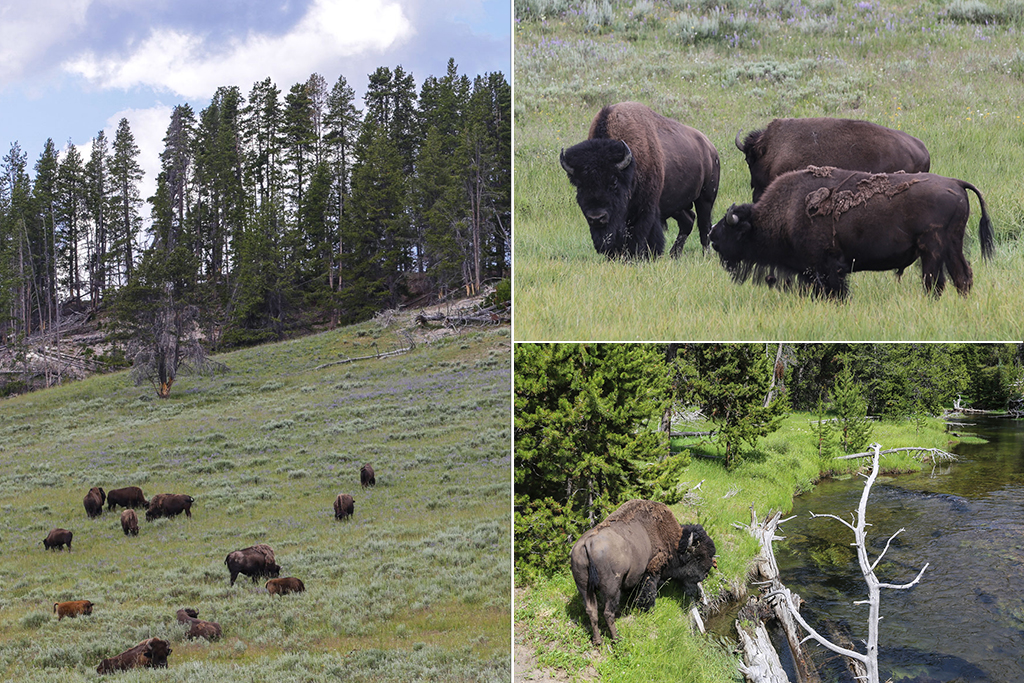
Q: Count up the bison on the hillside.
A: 12